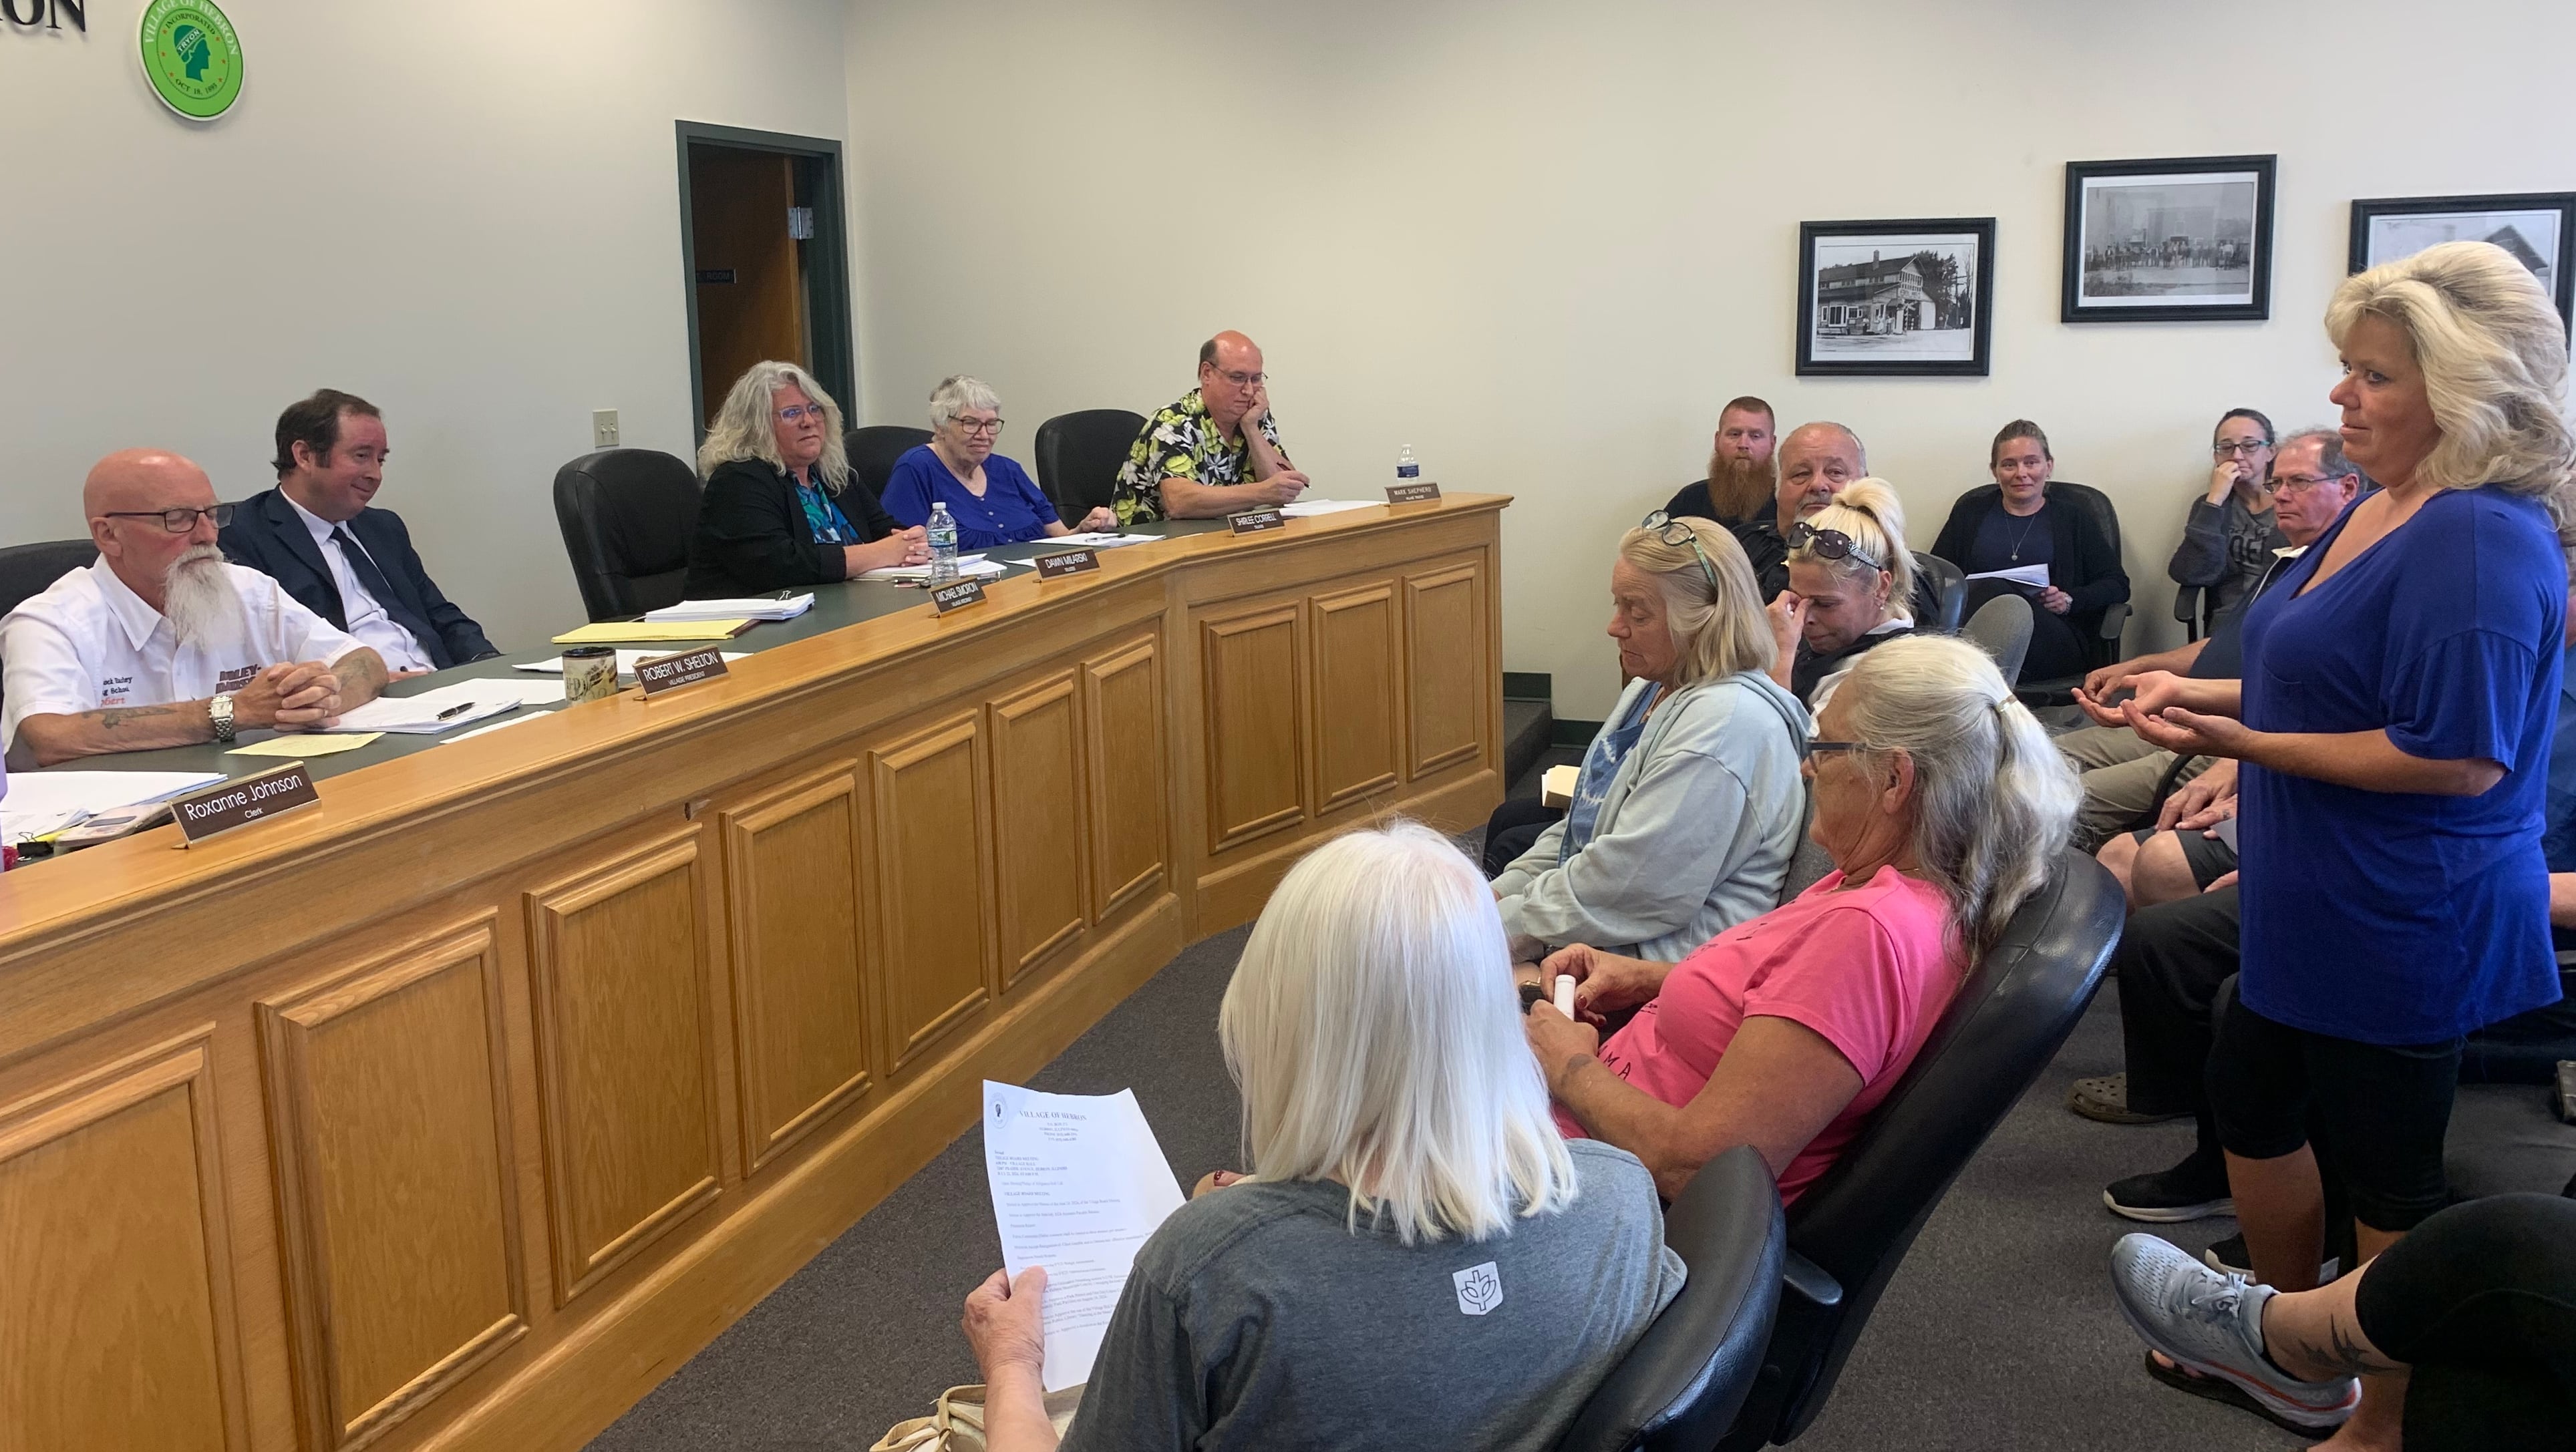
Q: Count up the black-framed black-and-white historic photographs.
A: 3